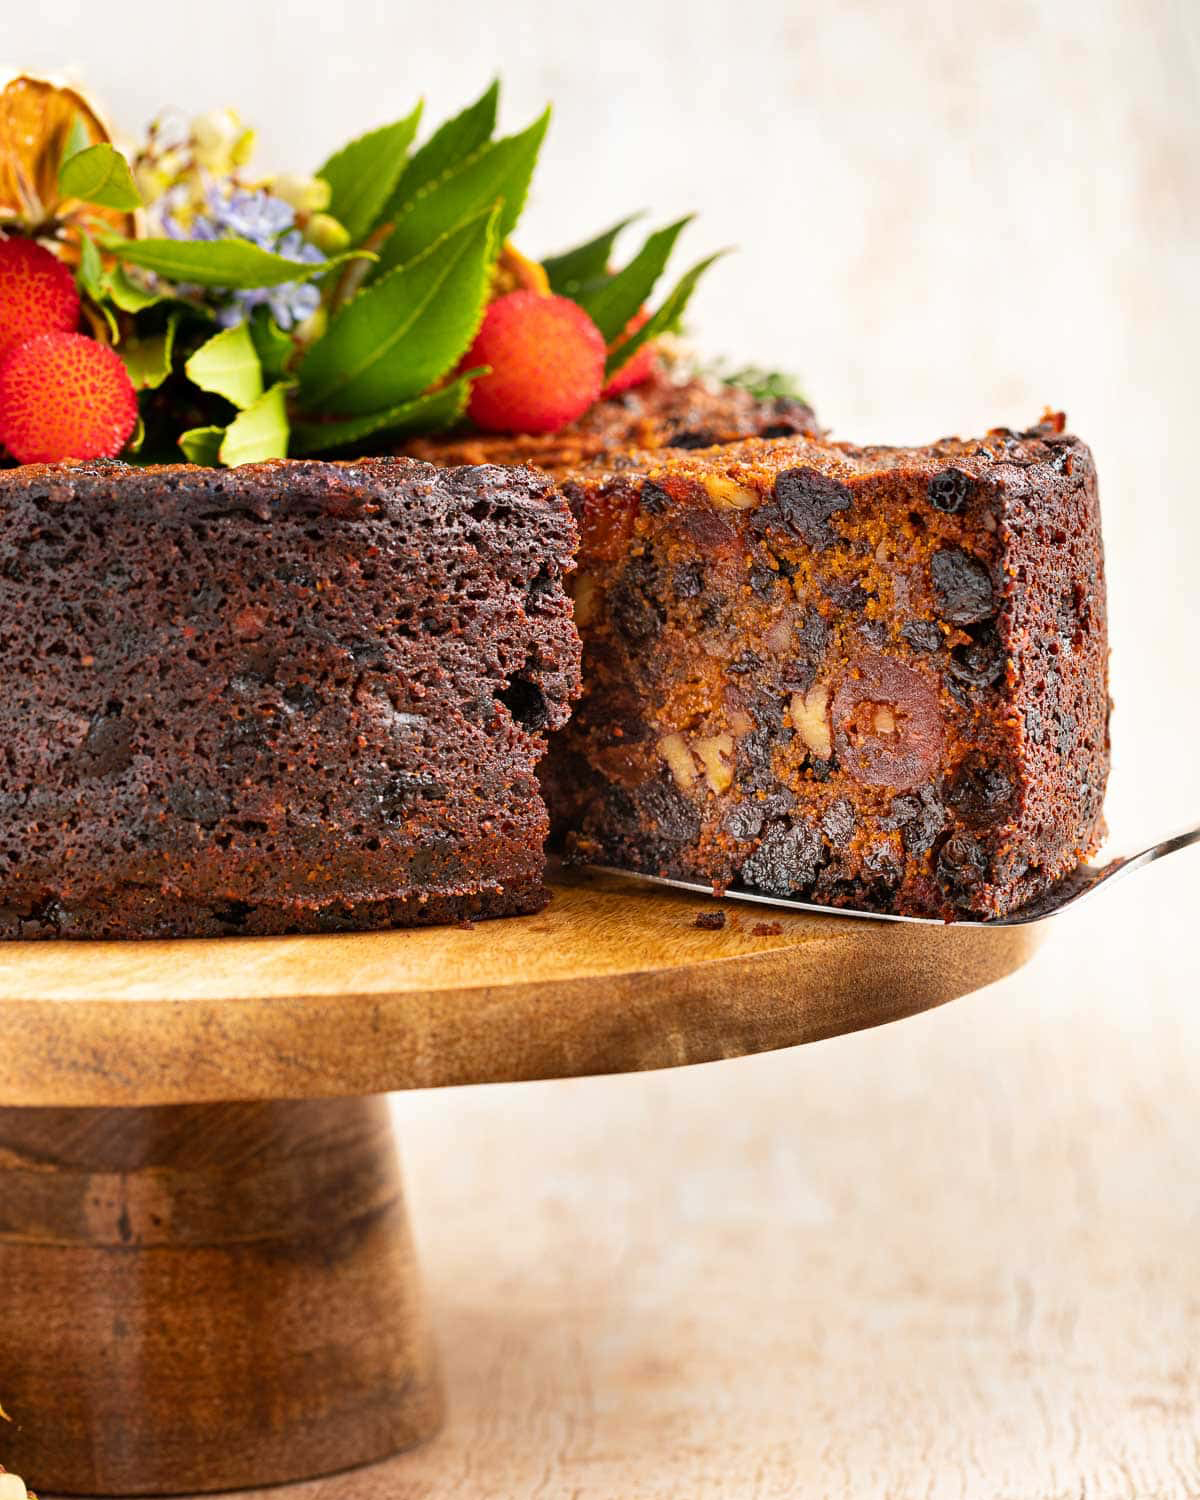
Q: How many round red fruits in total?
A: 4